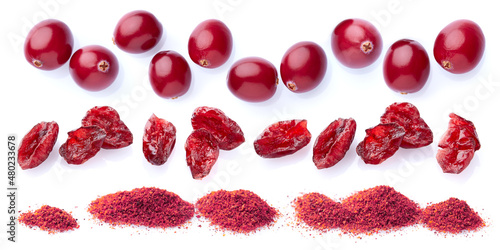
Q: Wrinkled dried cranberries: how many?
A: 11